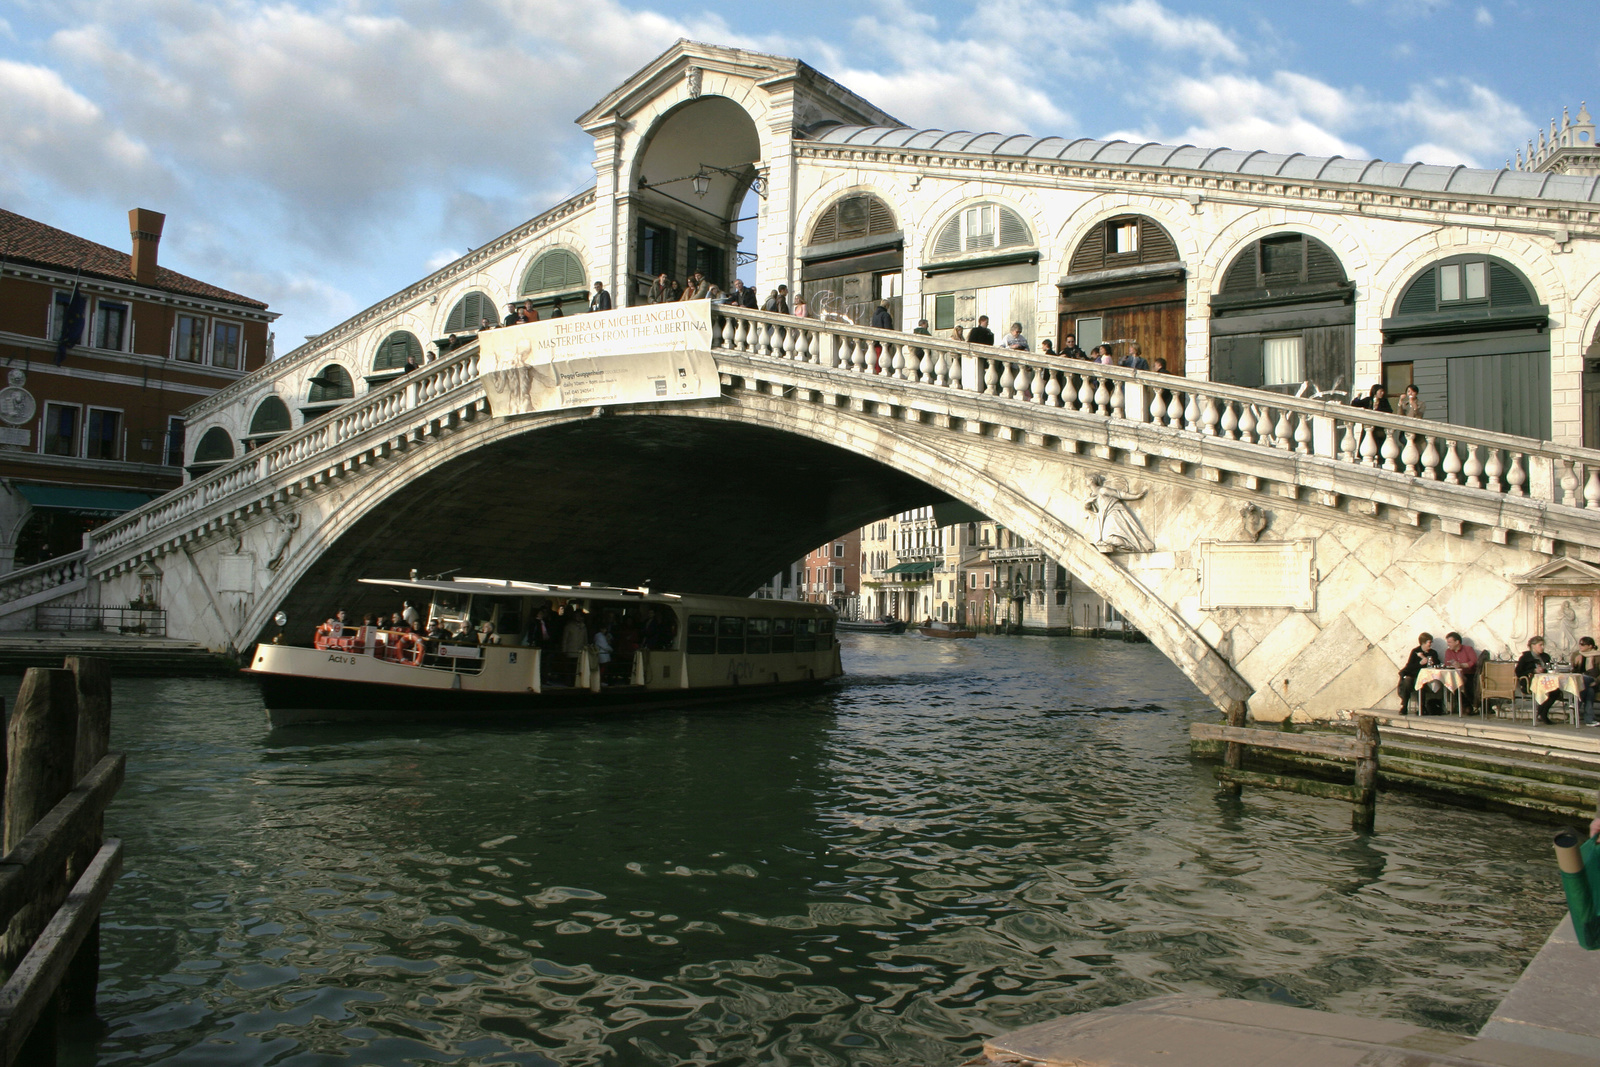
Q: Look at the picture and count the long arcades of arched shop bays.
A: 2